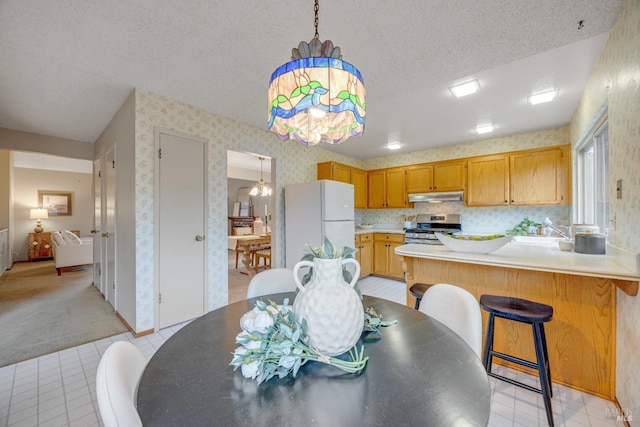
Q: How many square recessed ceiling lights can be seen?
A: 4